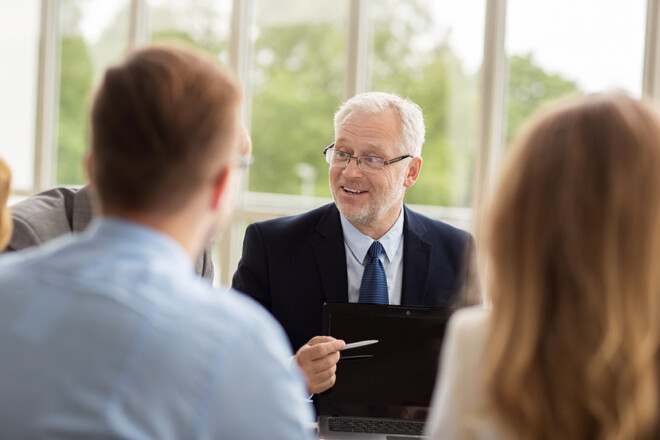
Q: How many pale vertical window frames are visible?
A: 6